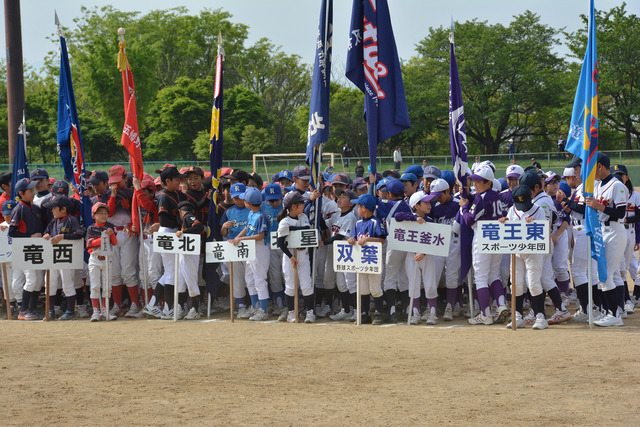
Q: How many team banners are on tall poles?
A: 8